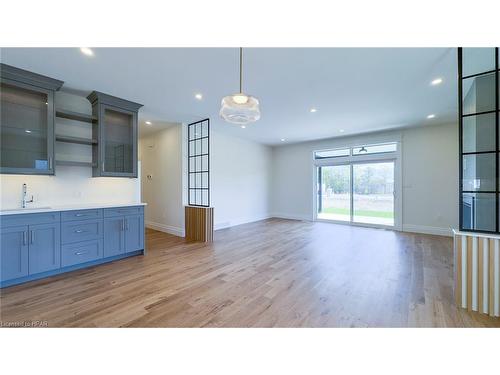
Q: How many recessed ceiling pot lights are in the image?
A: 9